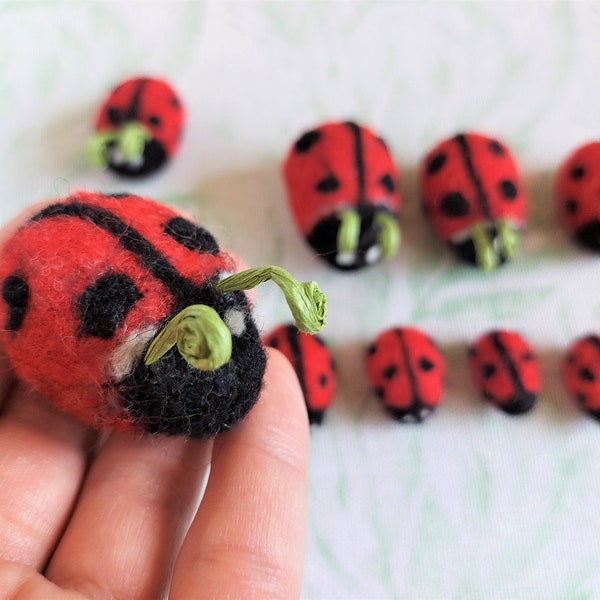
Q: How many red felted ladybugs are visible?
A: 9